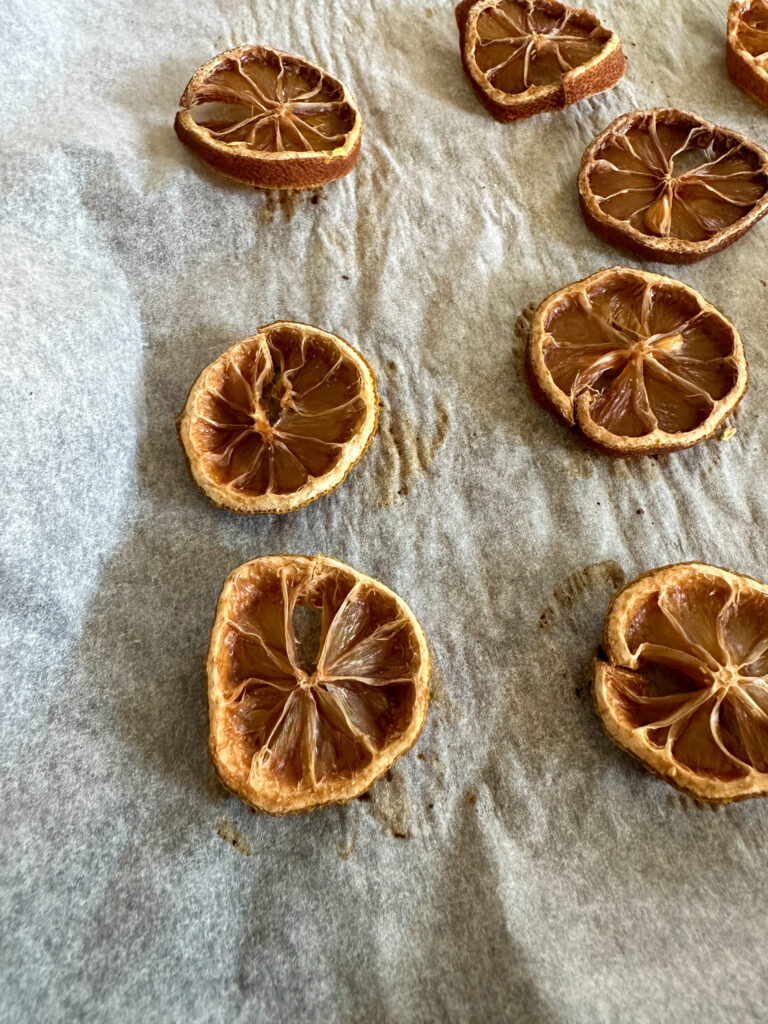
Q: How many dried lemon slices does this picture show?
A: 8